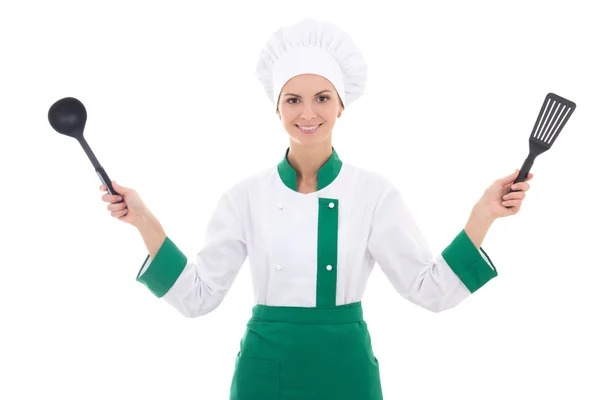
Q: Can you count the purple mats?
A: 0